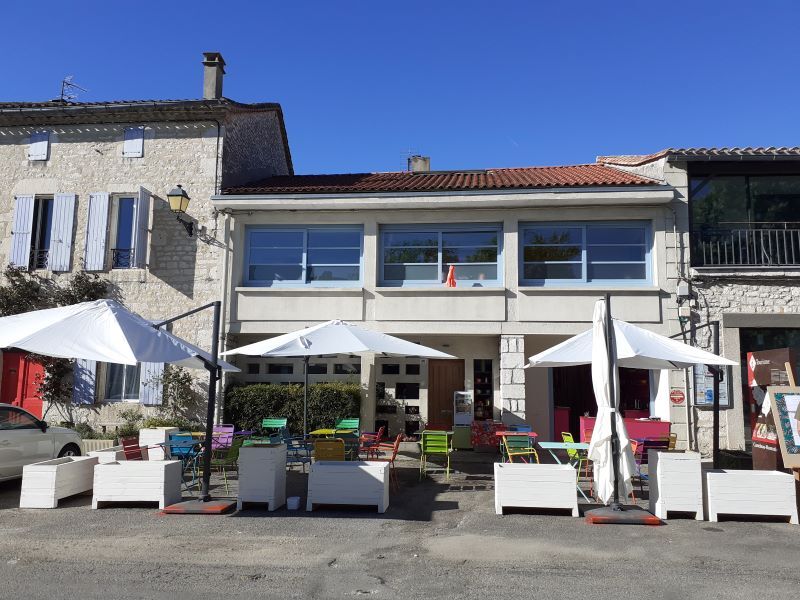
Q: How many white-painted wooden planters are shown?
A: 9